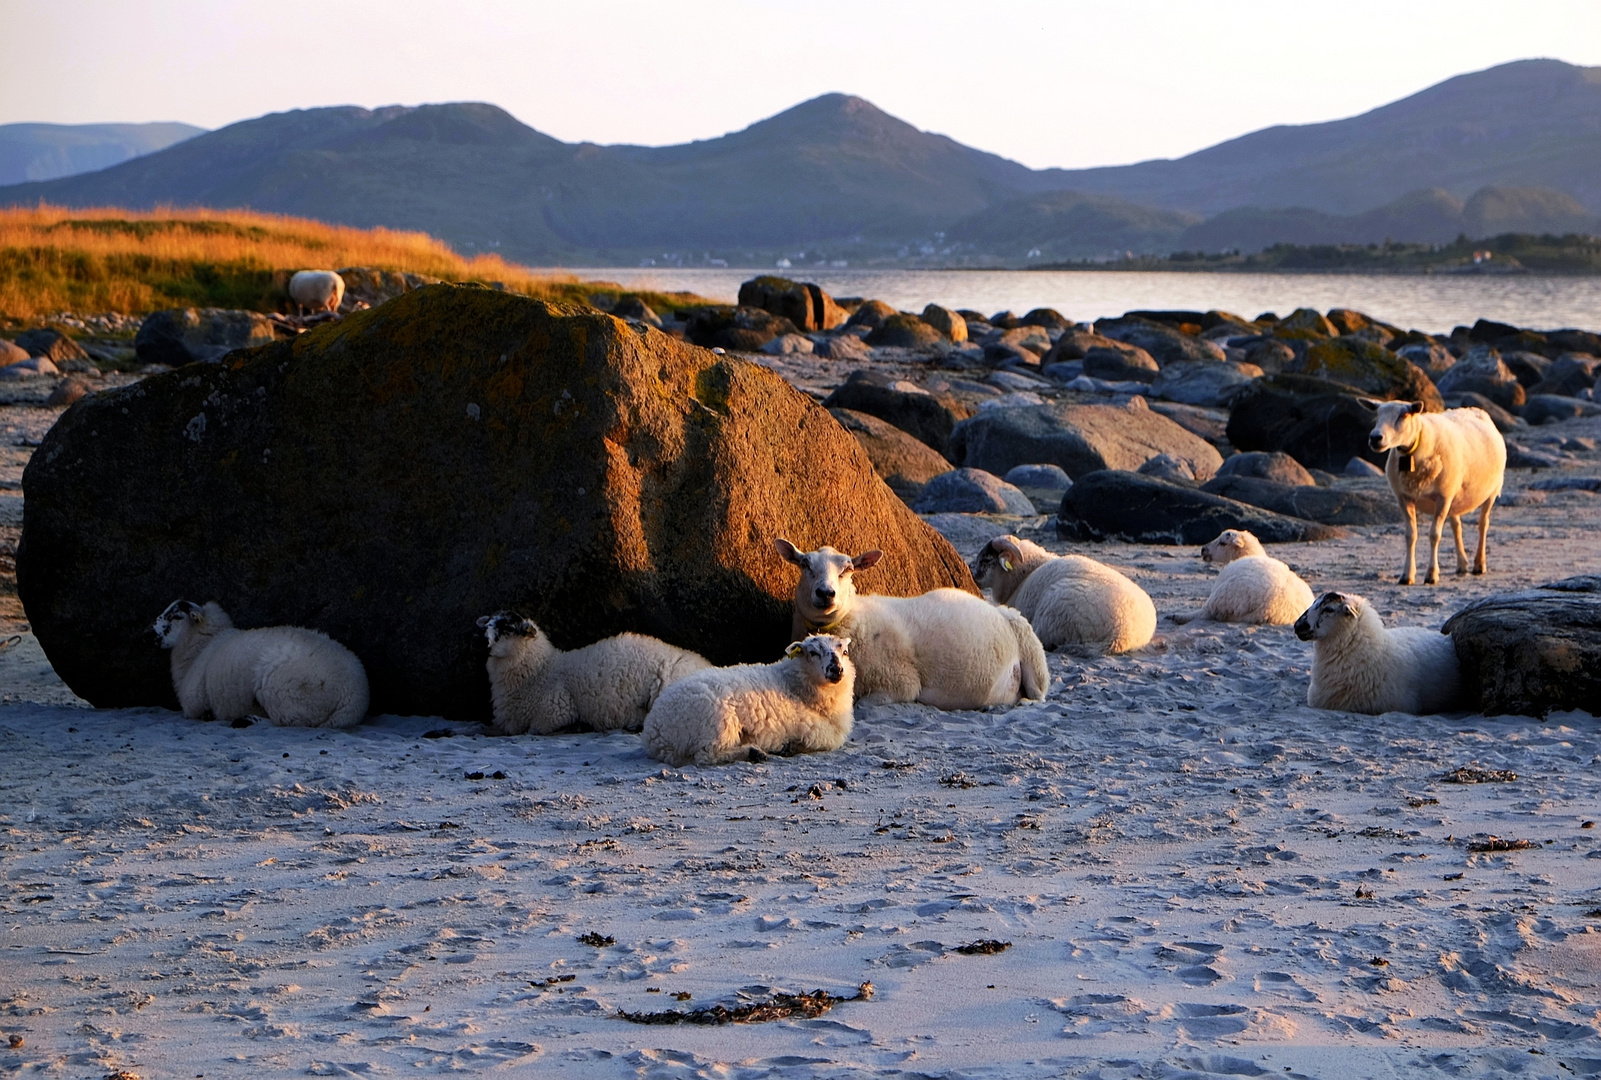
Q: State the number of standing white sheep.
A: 2